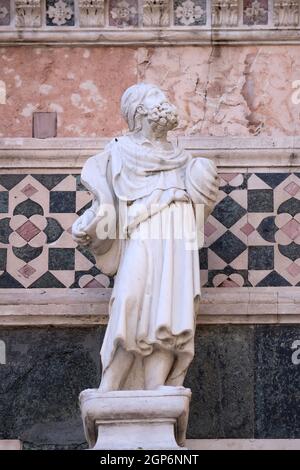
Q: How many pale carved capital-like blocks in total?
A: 5